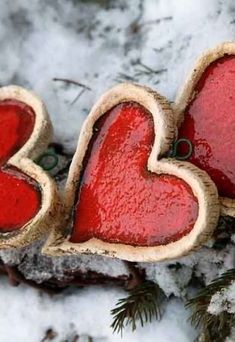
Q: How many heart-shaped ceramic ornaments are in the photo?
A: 3